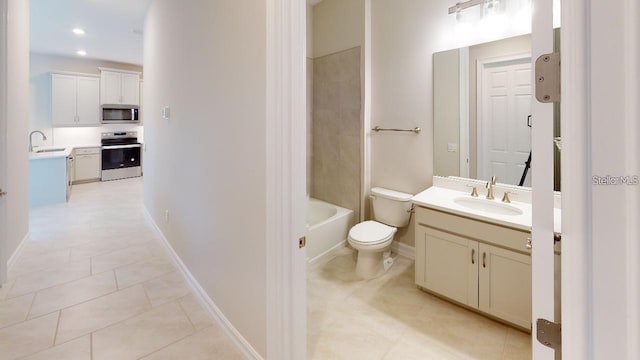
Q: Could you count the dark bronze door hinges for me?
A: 2